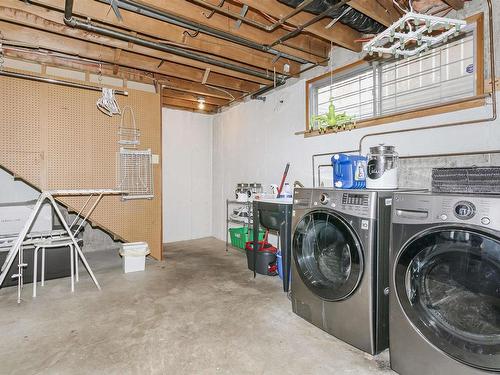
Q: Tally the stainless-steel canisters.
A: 1